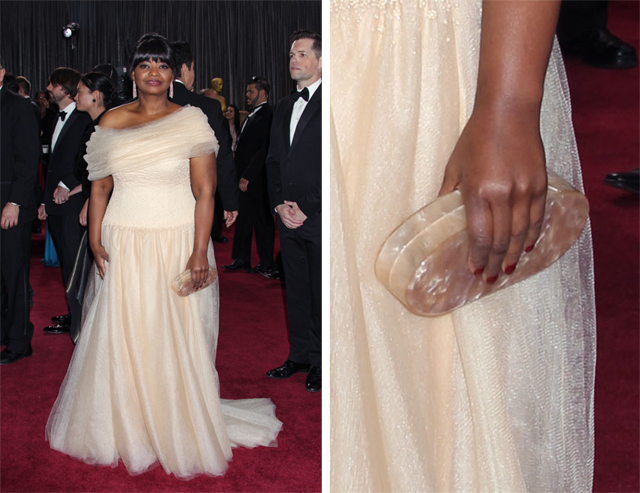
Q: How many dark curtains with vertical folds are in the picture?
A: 1